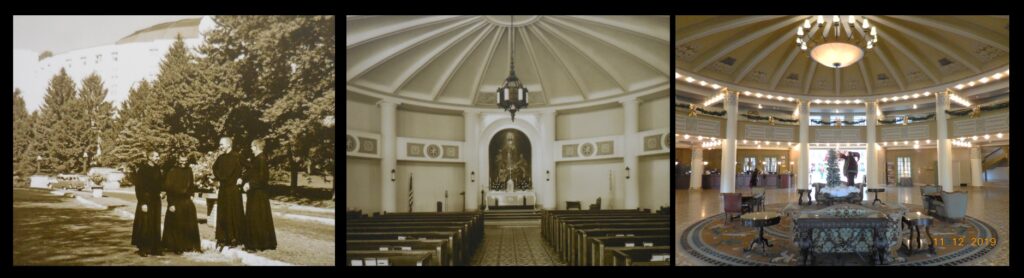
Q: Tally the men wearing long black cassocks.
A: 4